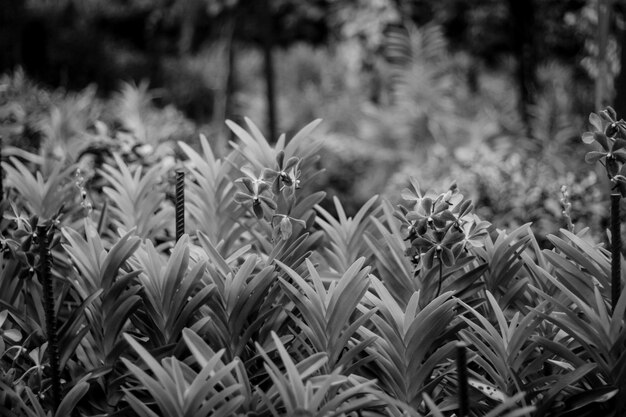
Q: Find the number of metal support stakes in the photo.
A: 4